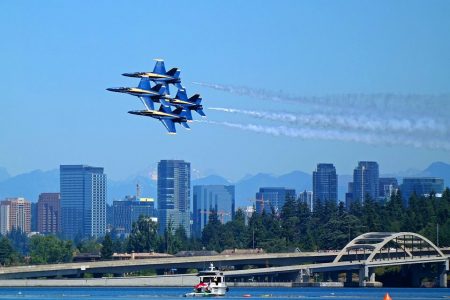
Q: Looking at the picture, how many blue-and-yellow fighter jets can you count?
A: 4